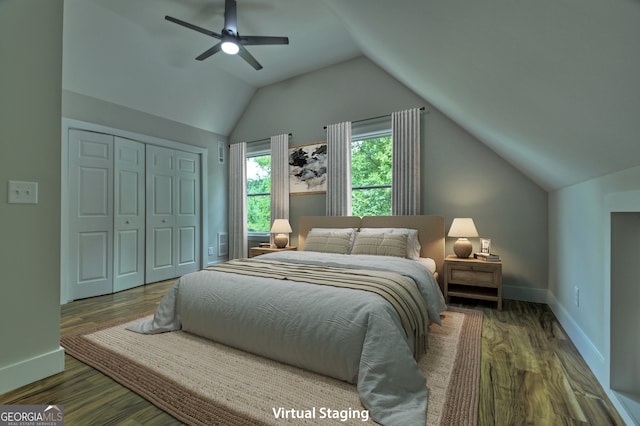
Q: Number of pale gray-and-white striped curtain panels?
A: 4